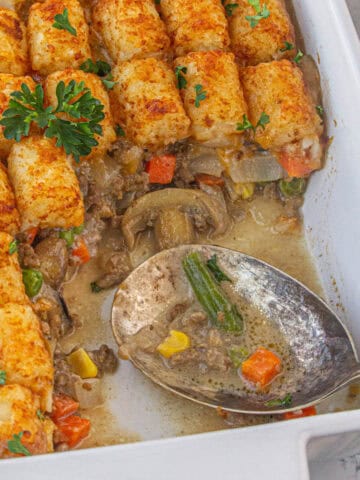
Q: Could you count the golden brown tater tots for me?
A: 15